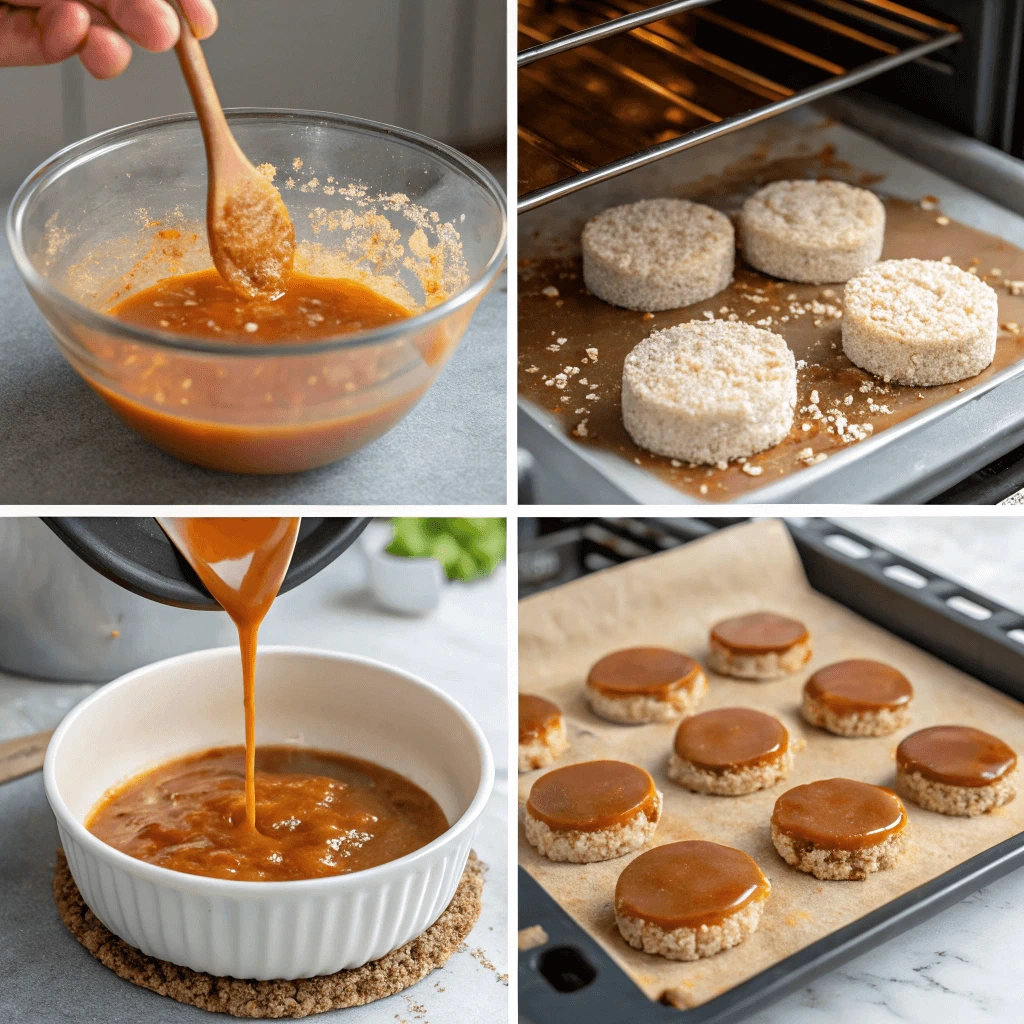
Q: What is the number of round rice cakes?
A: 13